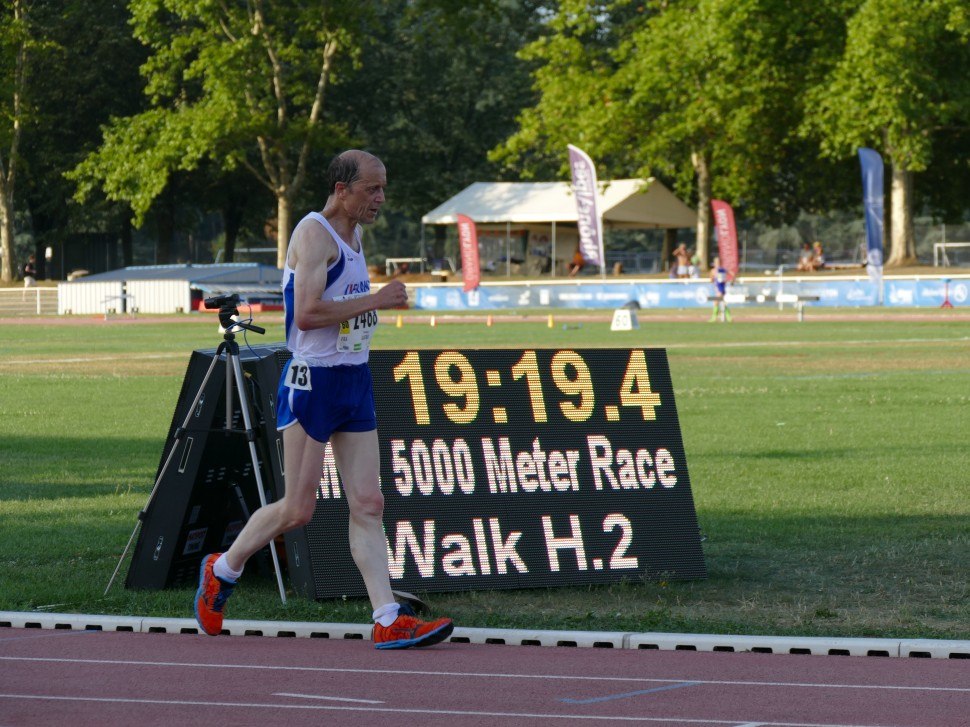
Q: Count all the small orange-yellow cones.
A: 4